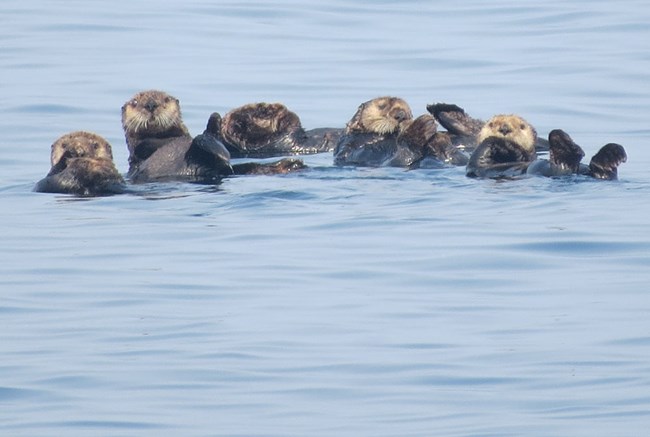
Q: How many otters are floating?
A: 5